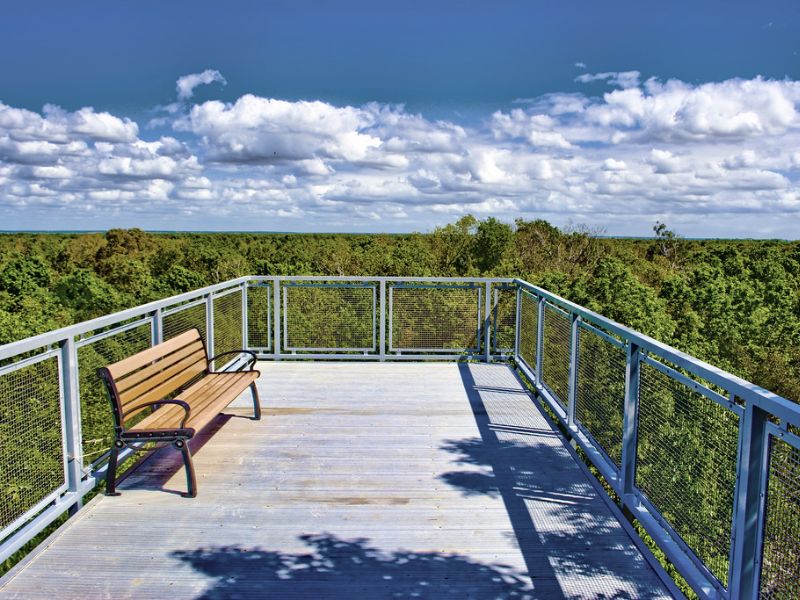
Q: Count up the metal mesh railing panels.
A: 13